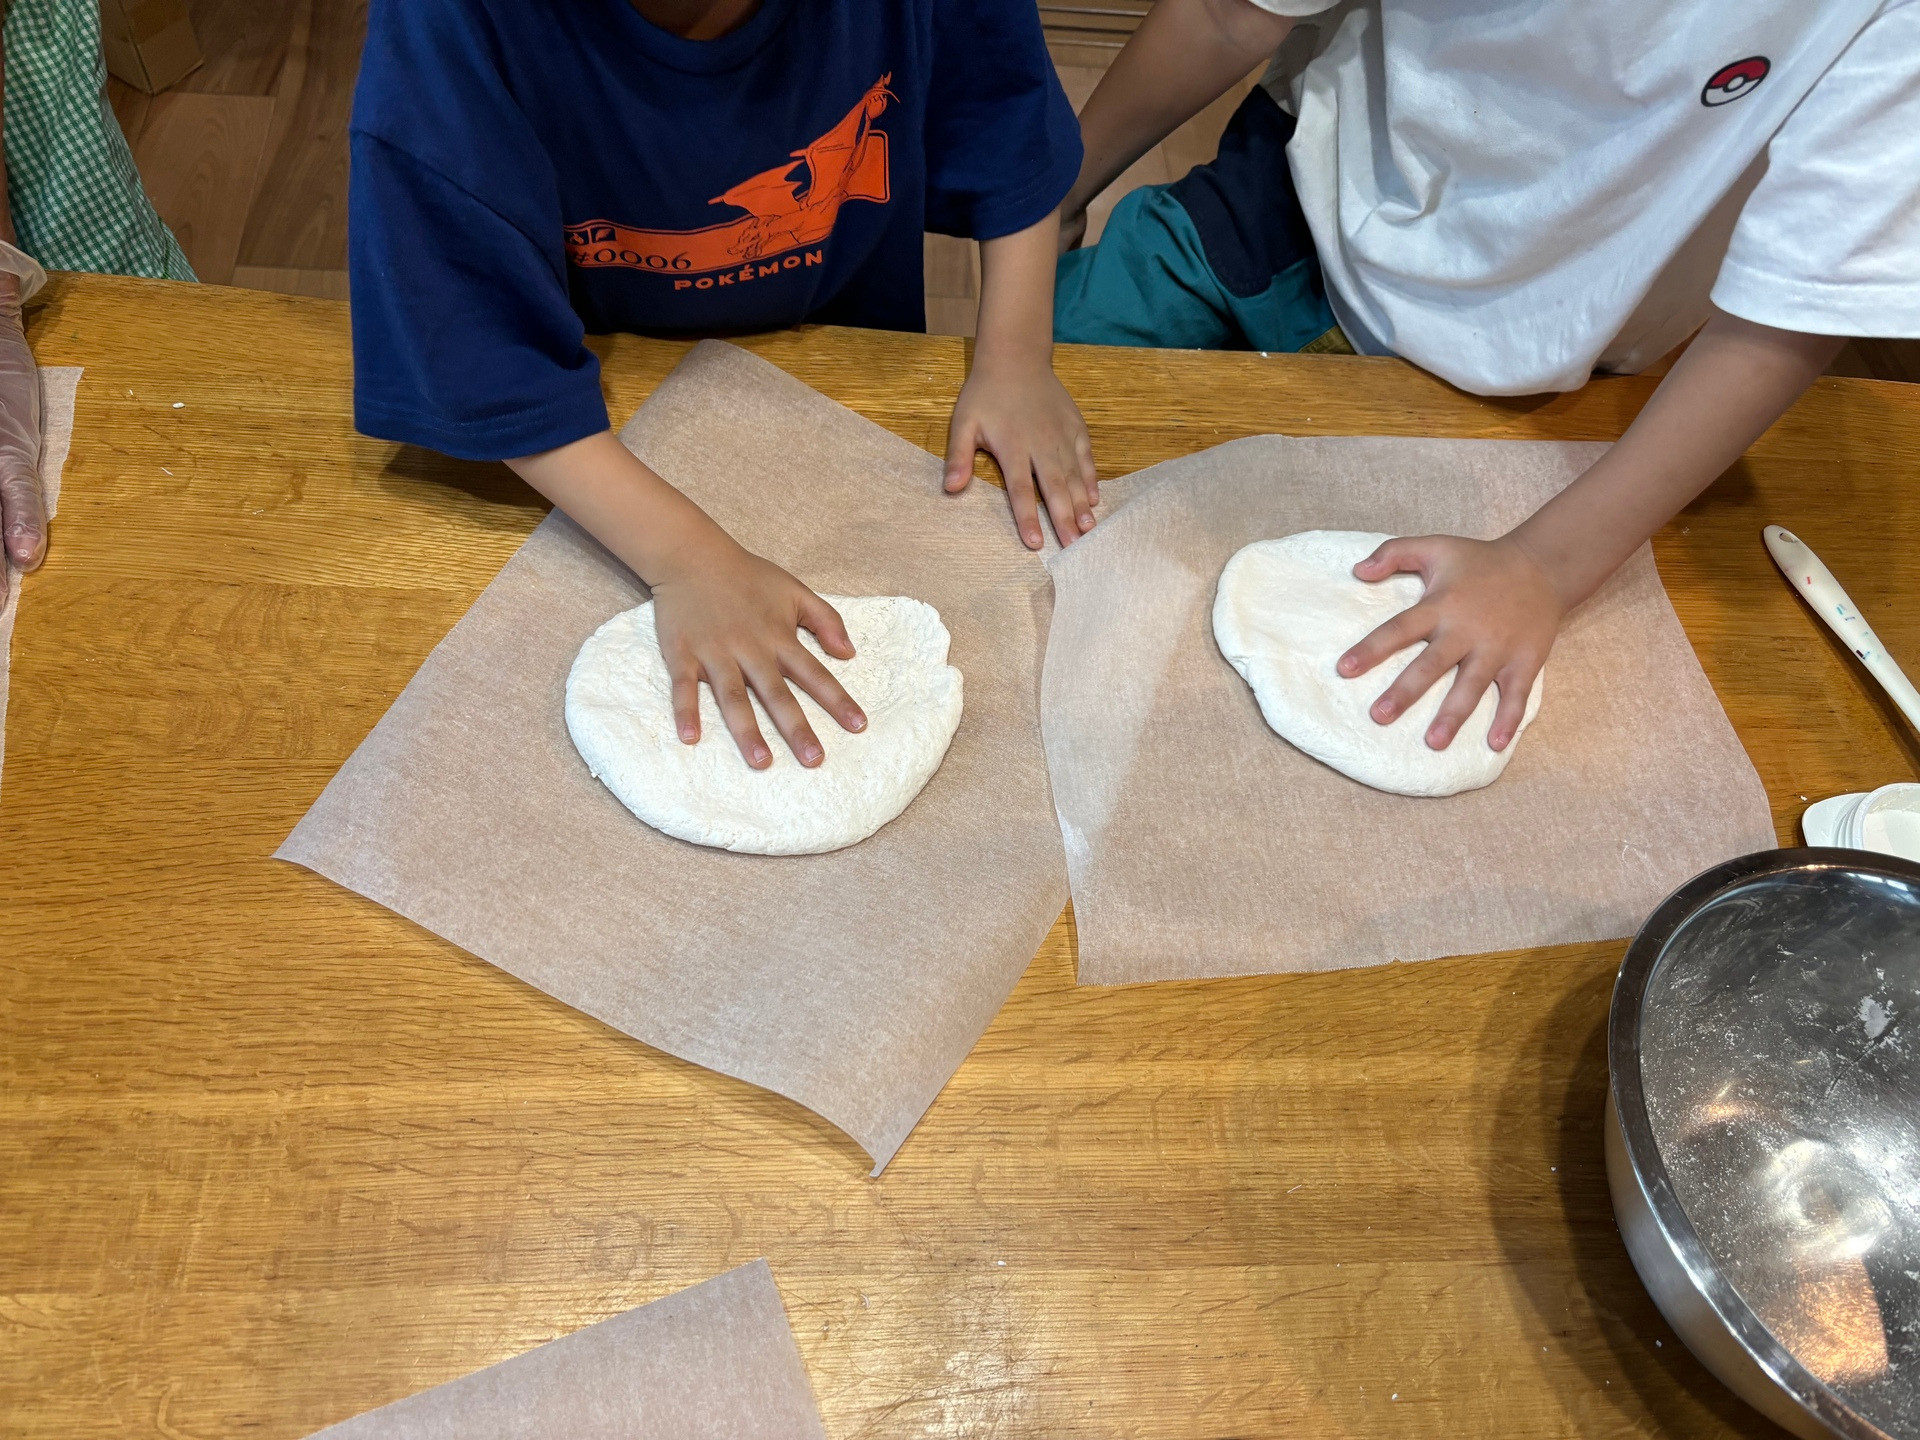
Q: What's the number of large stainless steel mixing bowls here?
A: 1